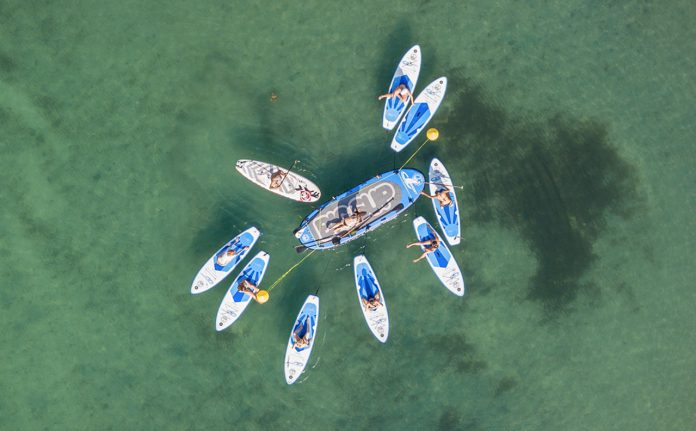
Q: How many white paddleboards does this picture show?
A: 9